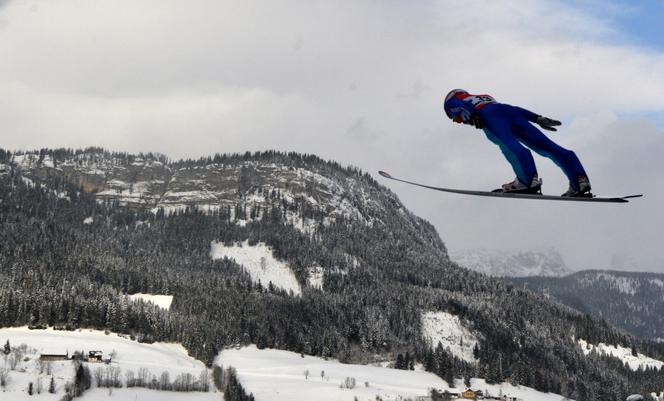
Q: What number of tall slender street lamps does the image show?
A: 0